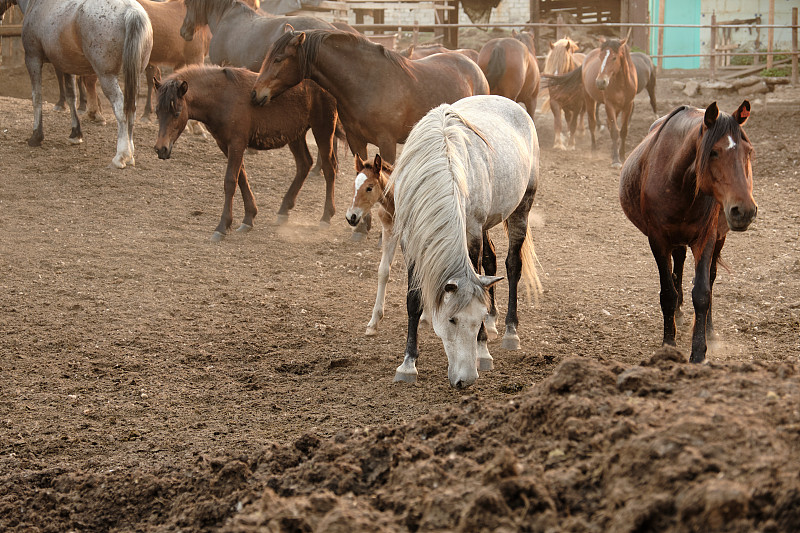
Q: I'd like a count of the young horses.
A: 2